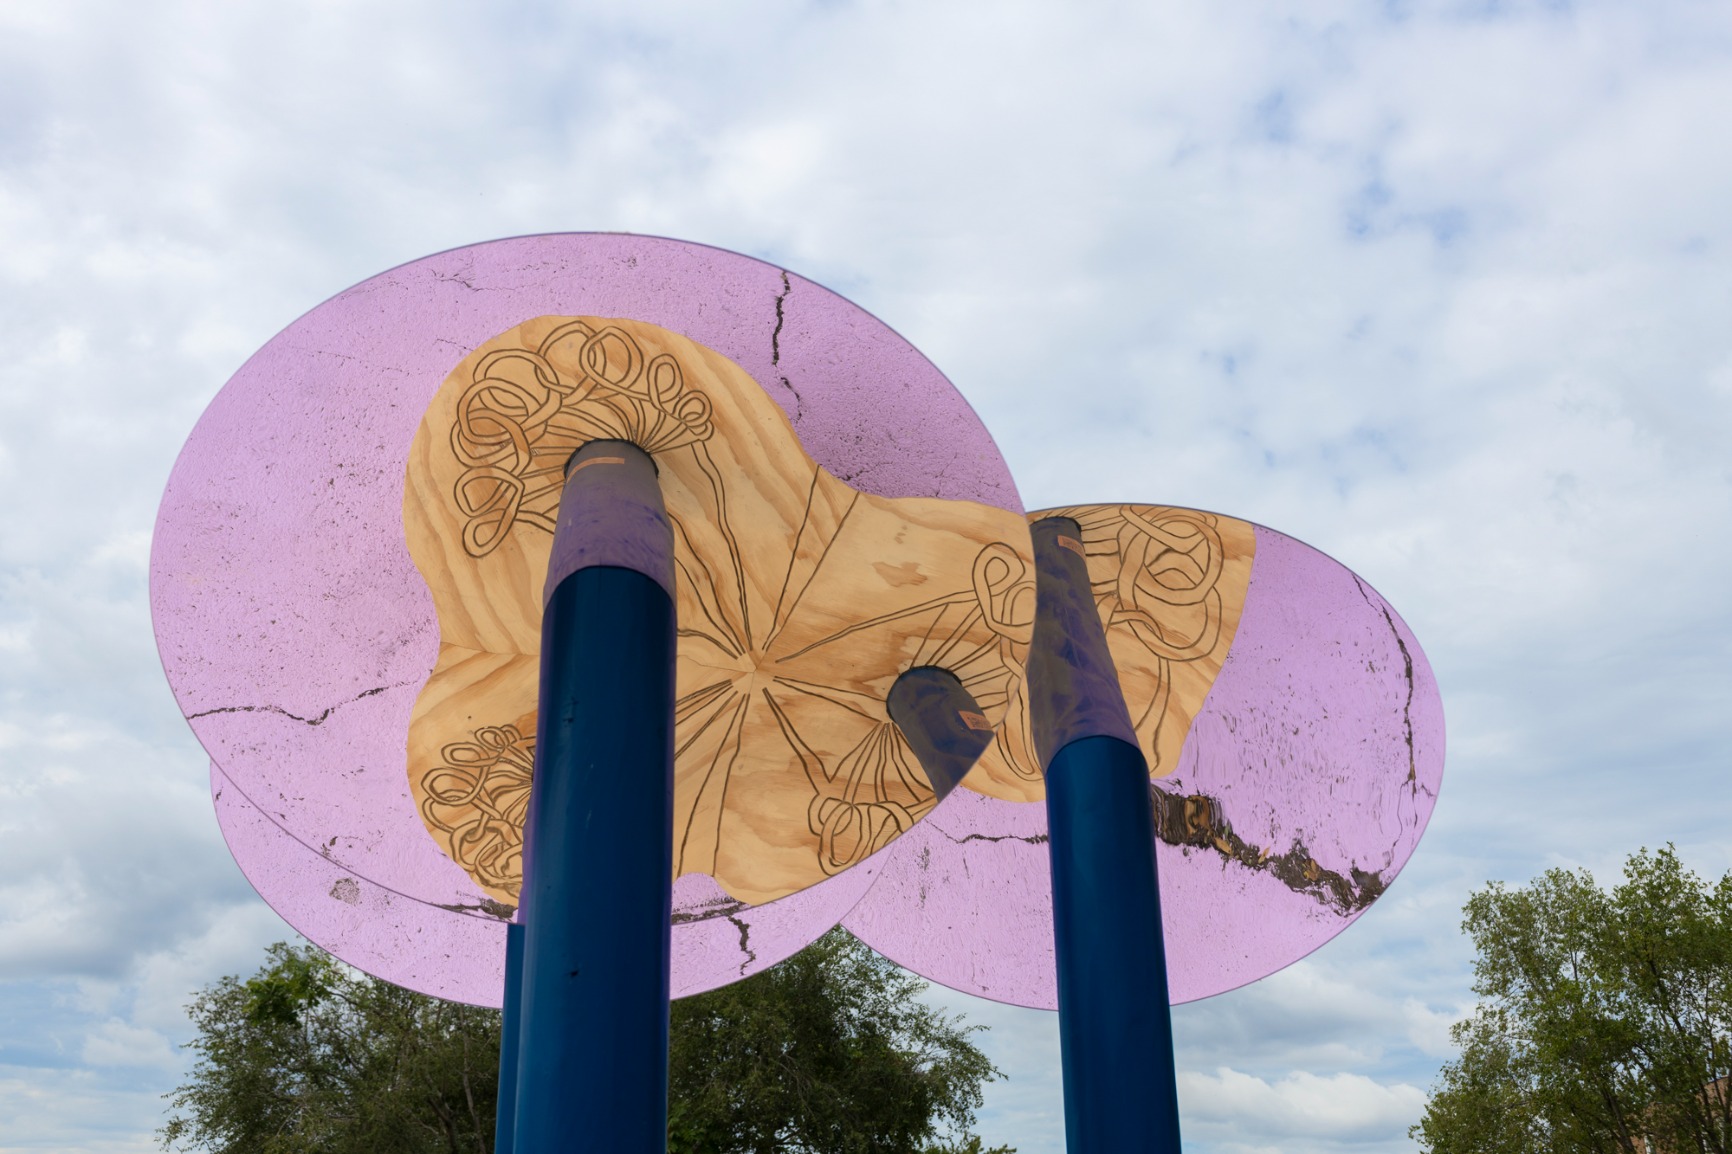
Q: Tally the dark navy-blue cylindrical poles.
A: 3